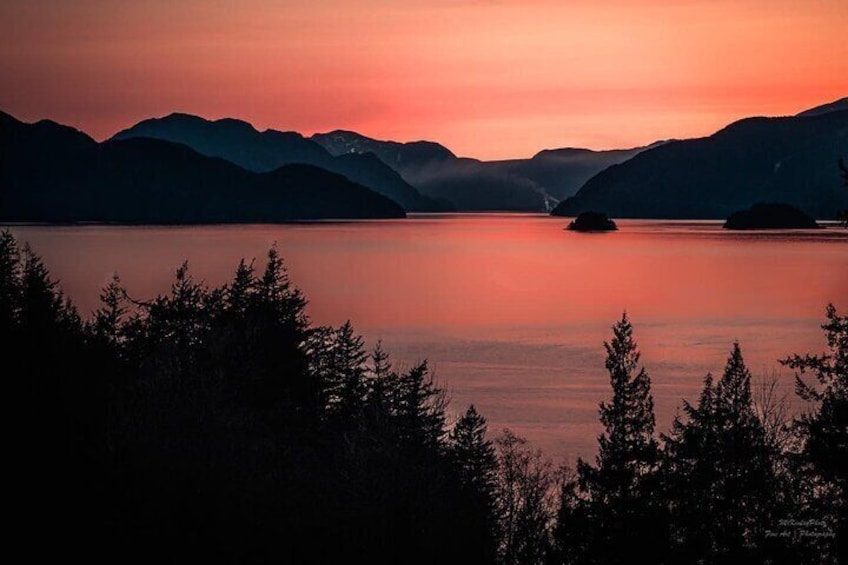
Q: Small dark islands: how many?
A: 2